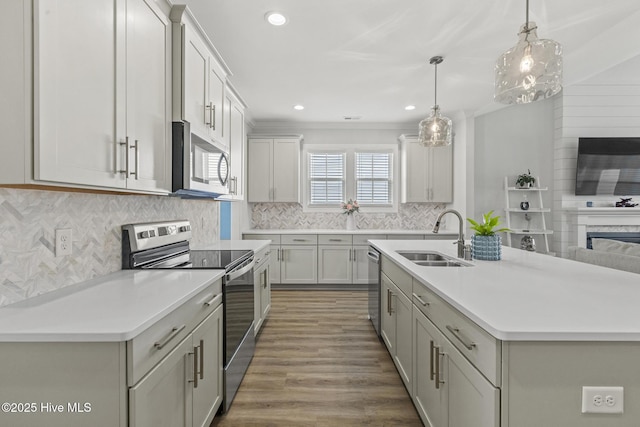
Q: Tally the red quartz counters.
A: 0